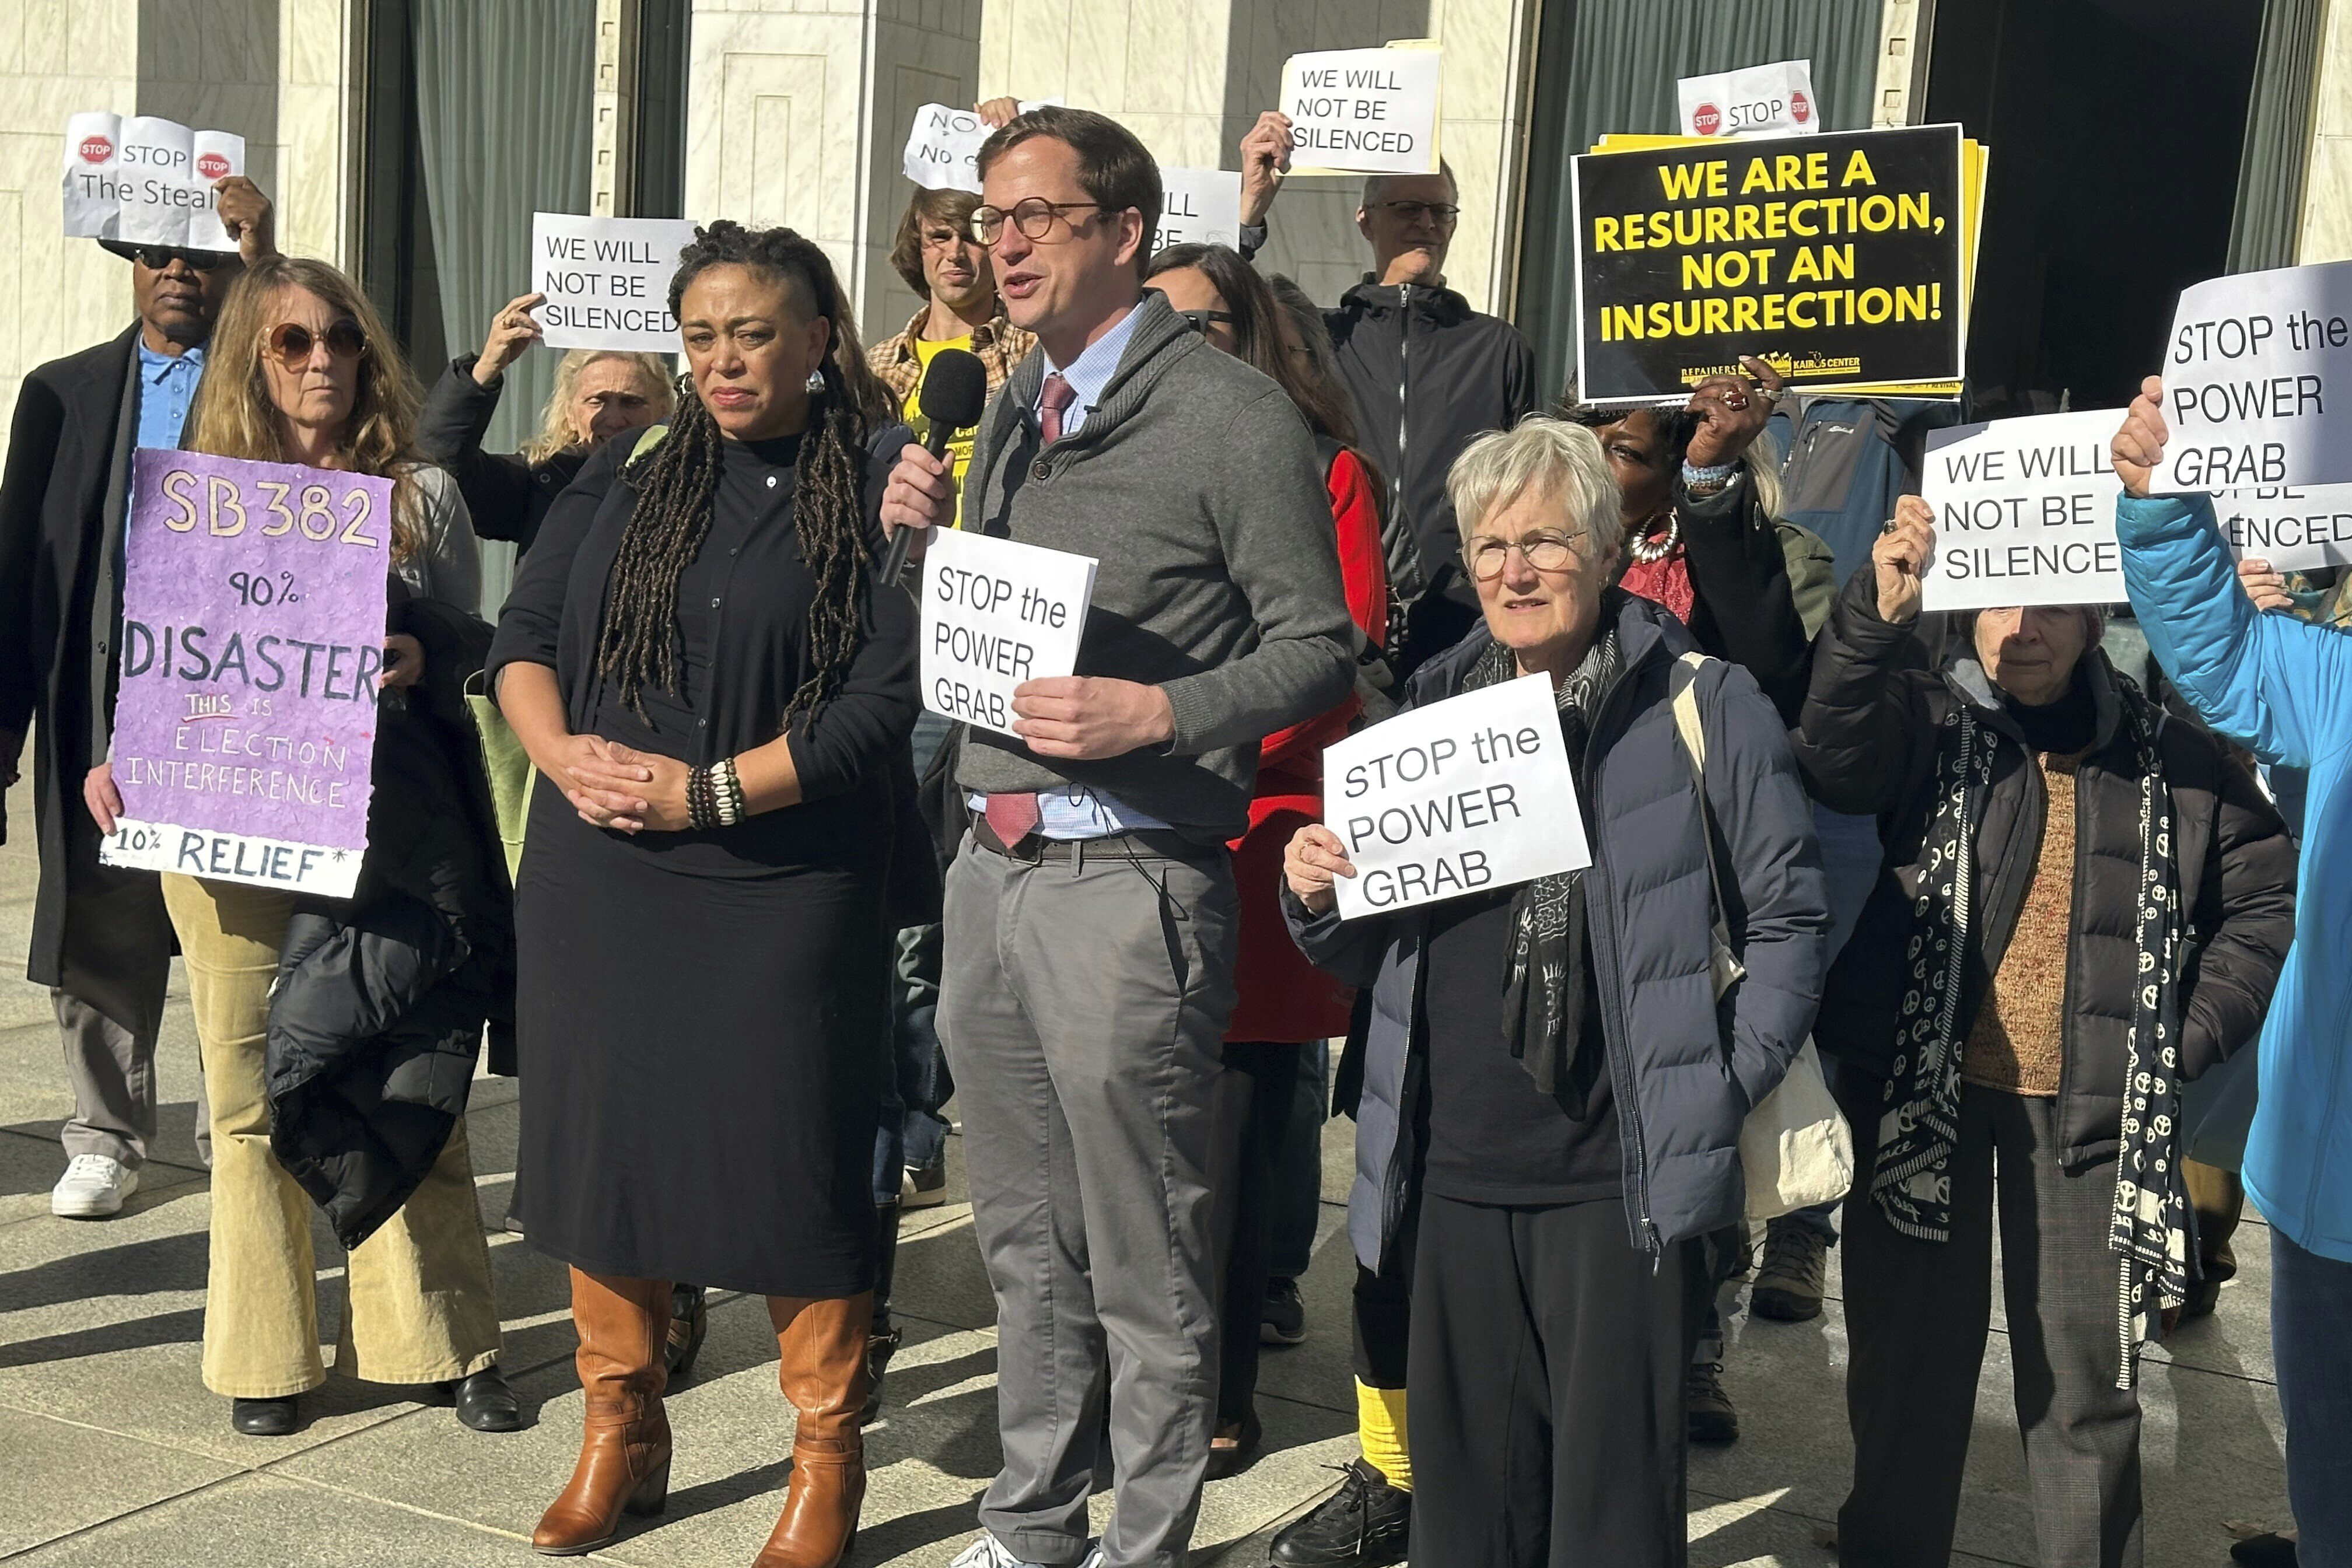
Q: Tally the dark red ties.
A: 1